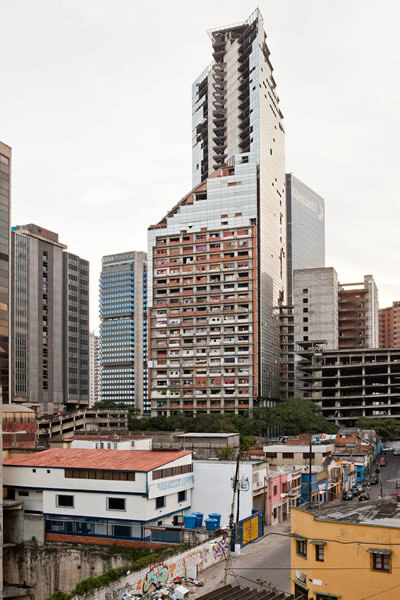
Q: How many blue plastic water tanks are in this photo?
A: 4